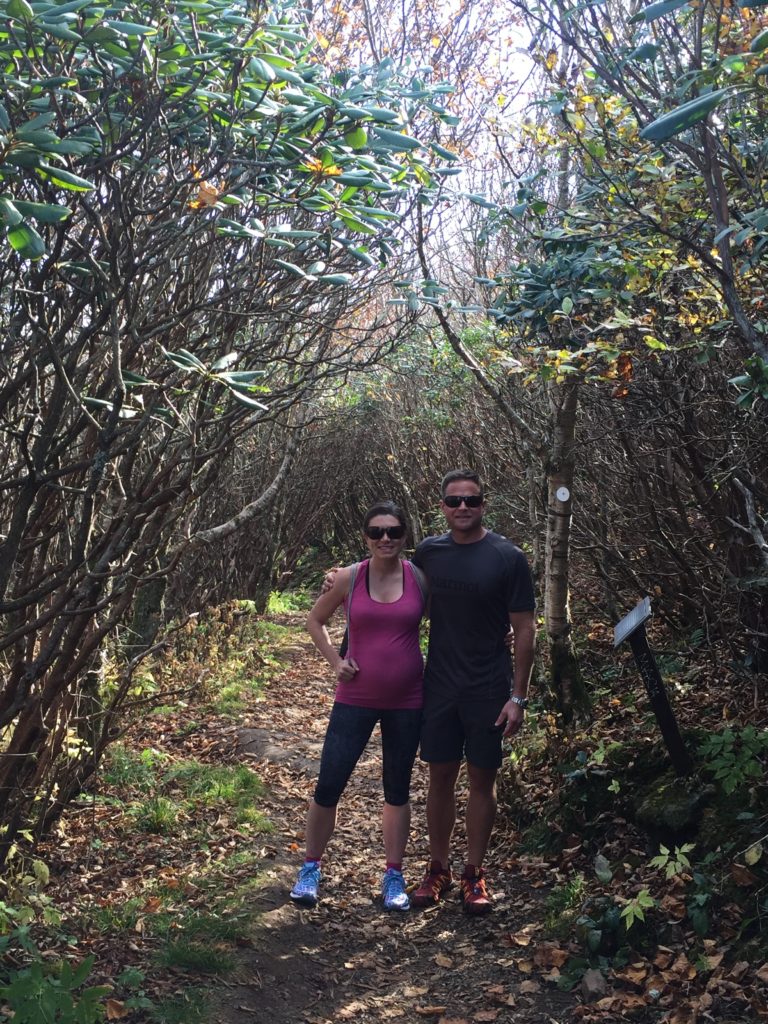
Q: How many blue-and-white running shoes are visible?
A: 2